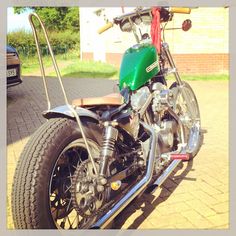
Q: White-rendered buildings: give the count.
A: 1